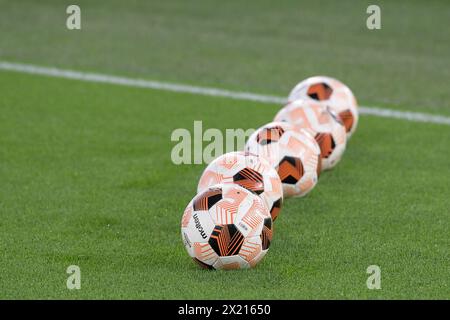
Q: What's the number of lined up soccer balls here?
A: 5